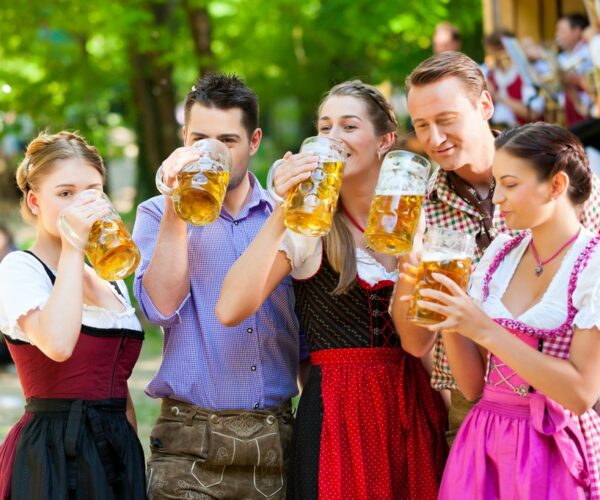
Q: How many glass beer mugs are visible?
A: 5